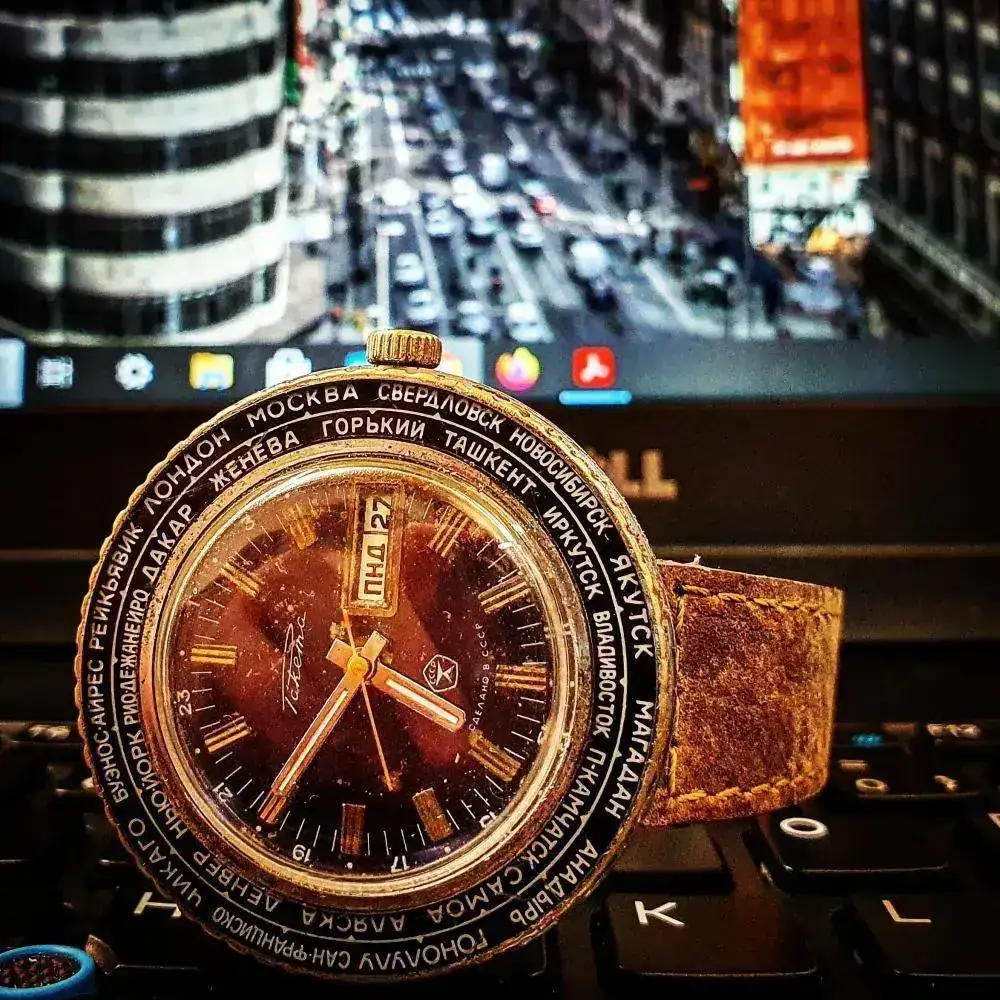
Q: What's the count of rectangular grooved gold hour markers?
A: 11